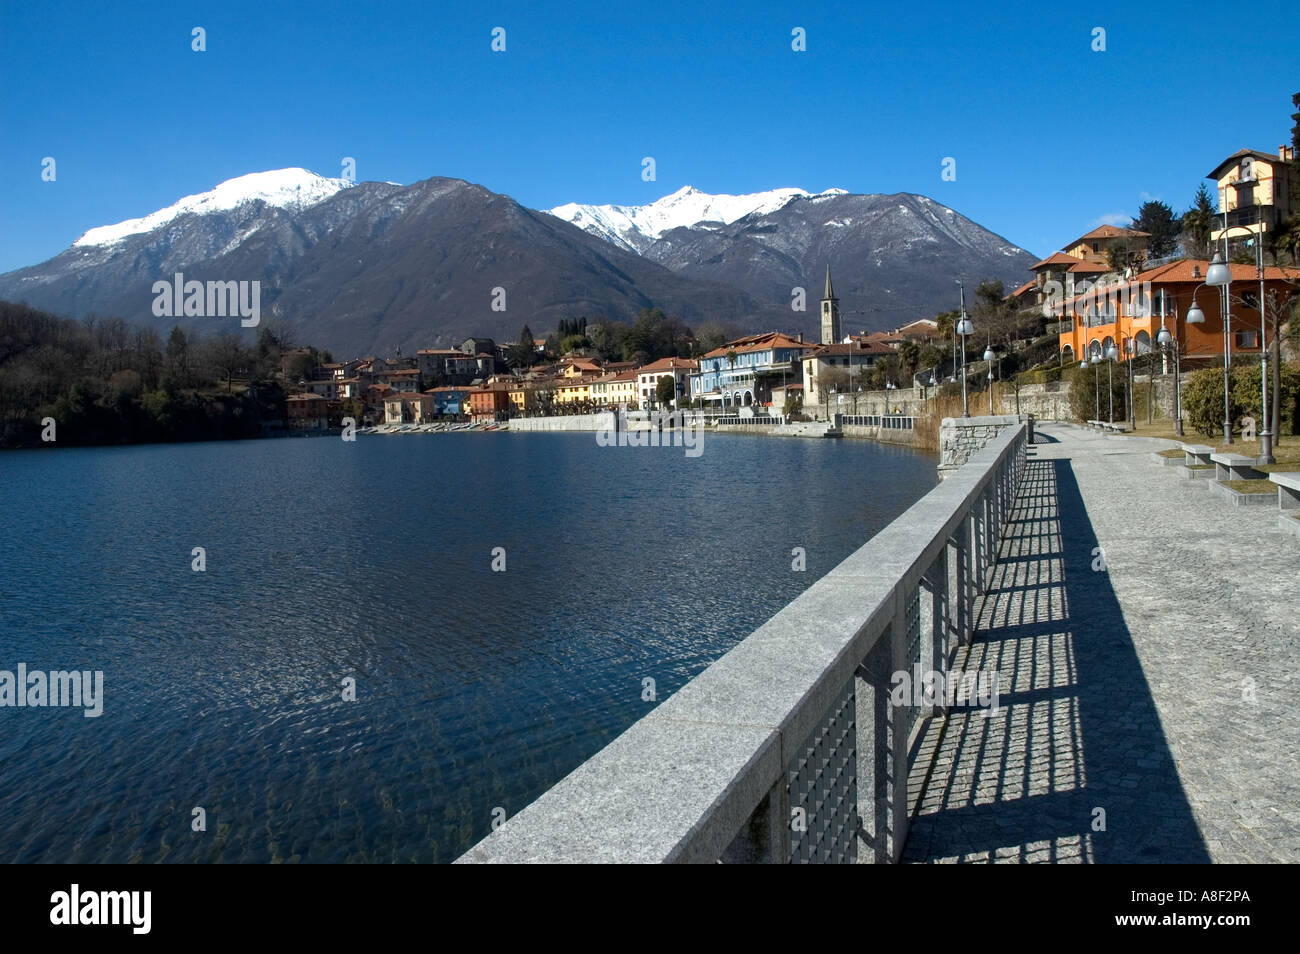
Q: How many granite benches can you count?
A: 7